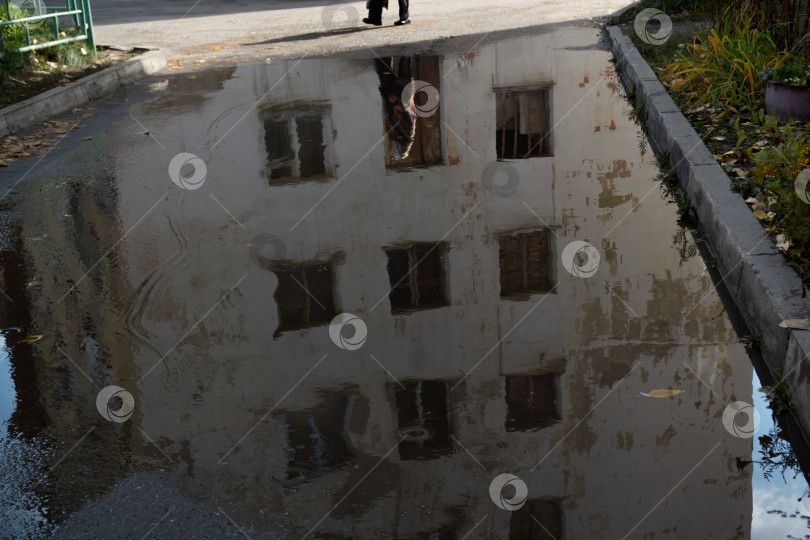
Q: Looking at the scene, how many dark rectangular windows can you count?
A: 10